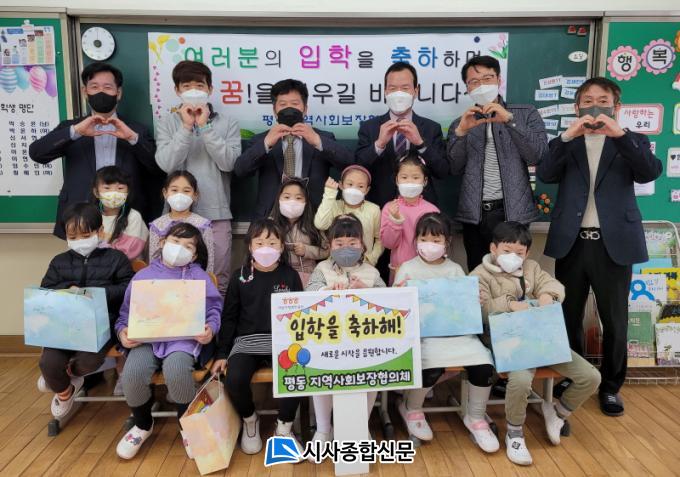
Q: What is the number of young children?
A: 11